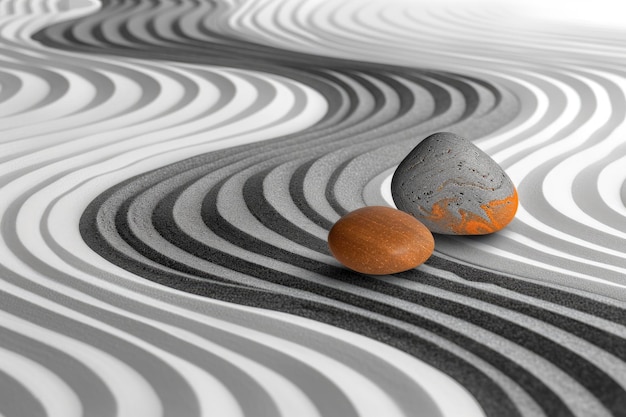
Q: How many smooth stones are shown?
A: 2